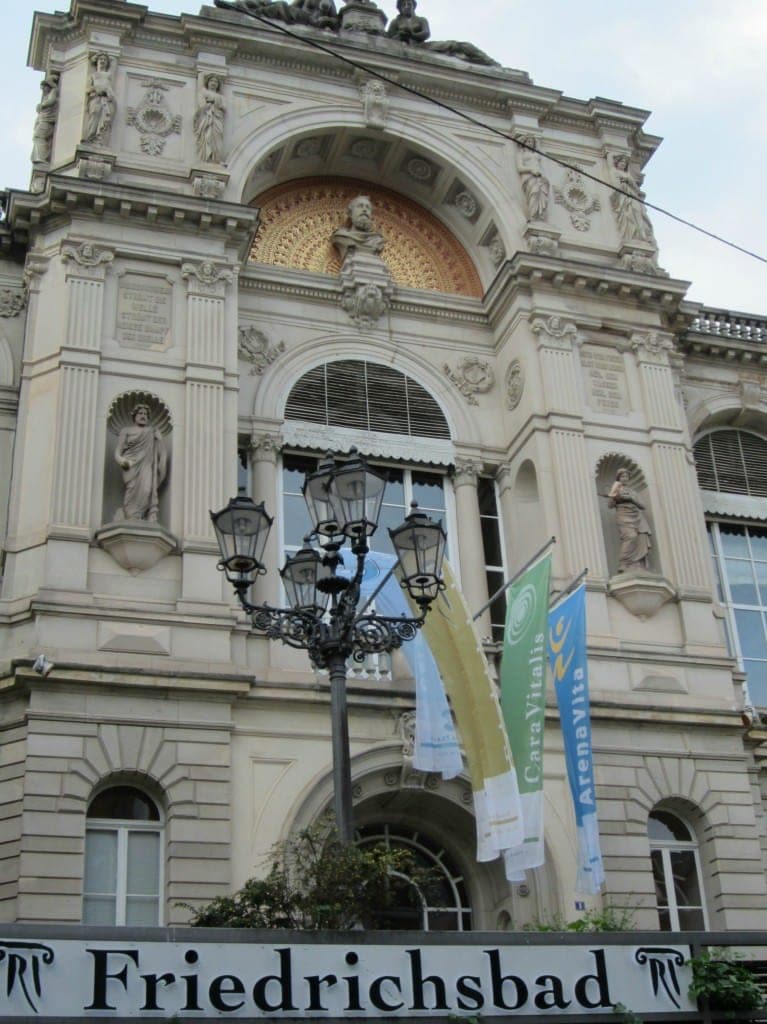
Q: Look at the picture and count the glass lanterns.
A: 5